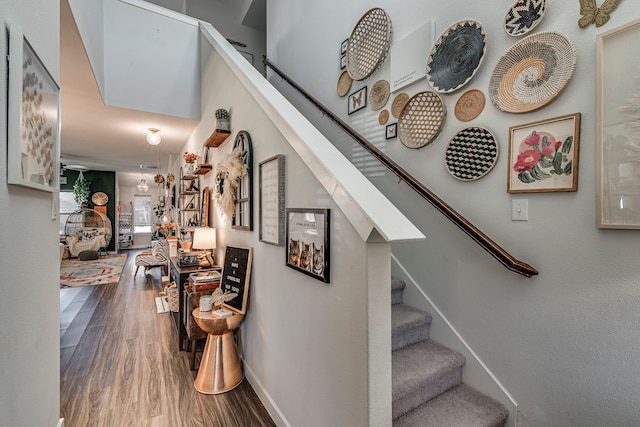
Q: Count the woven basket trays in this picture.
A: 11